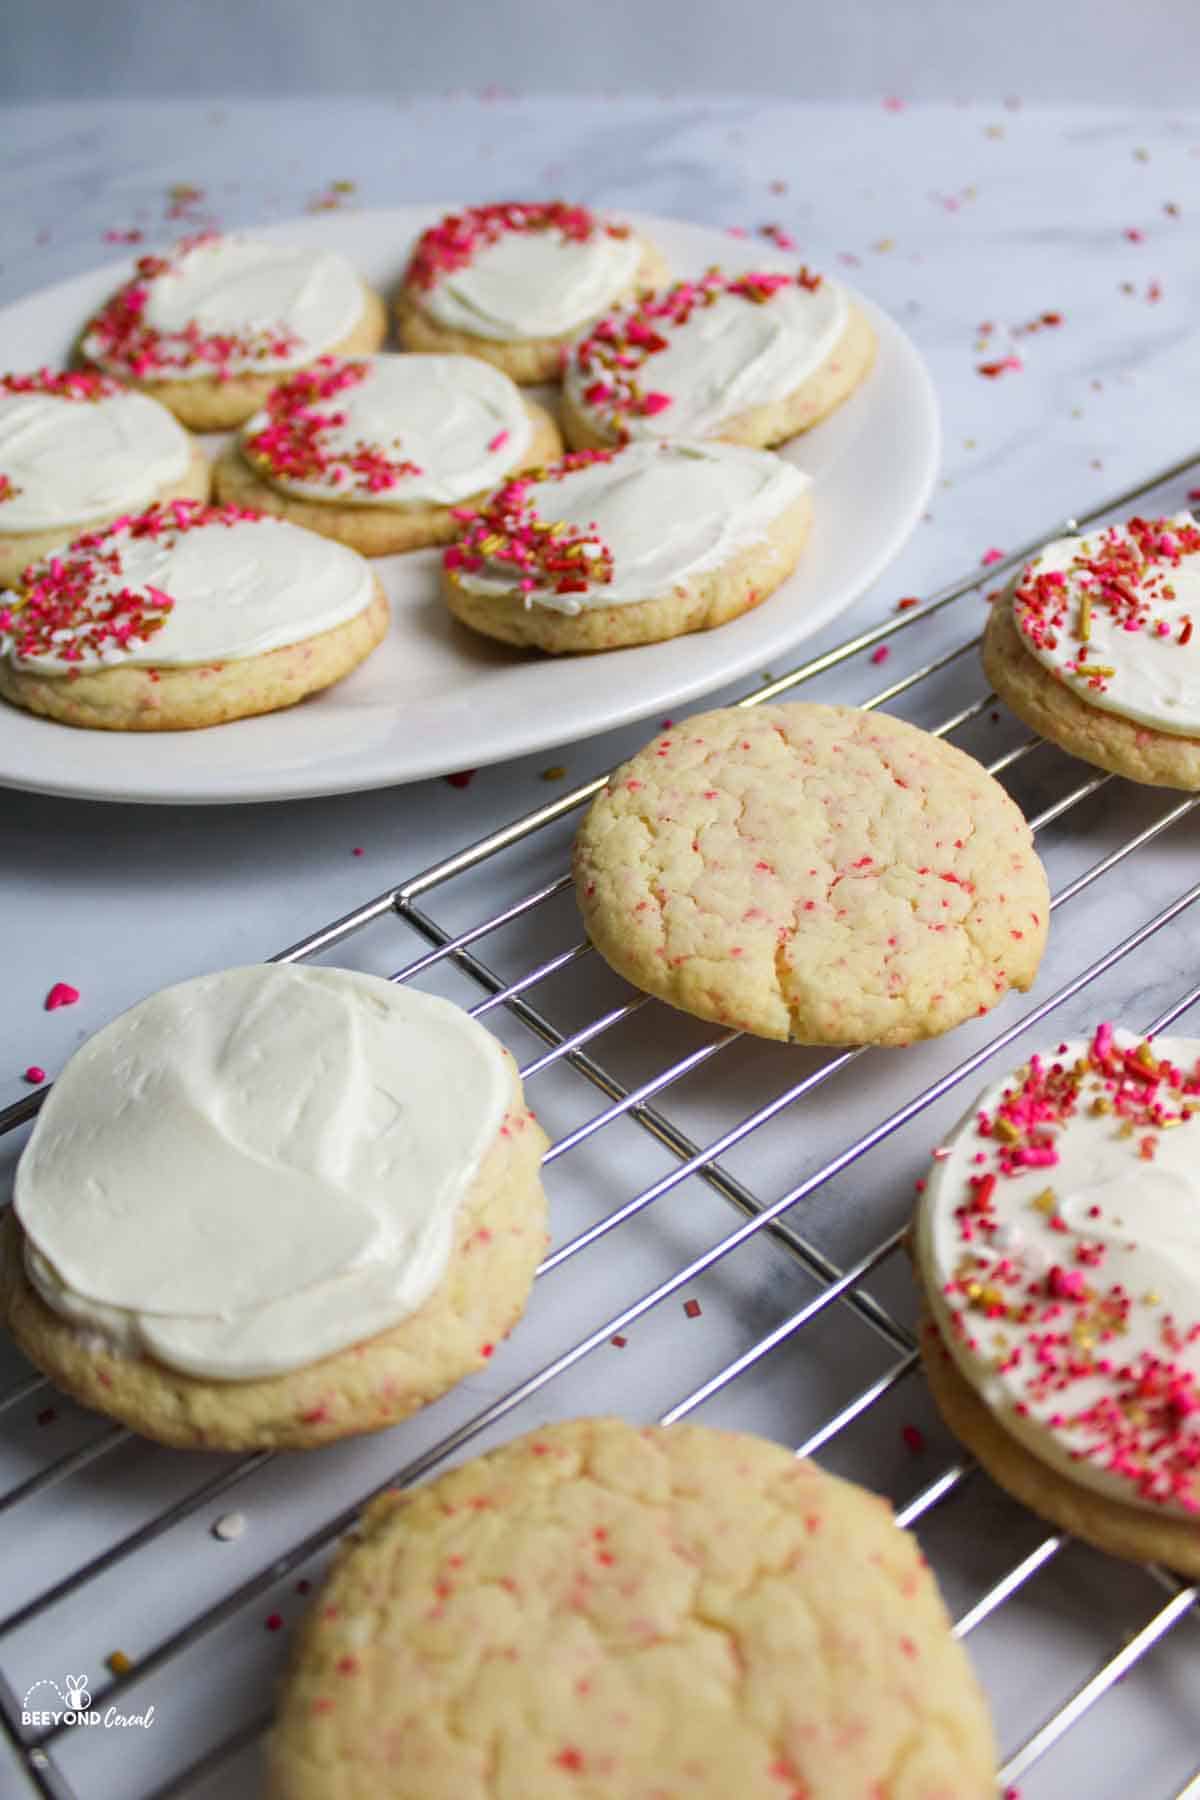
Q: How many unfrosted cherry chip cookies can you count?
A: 2